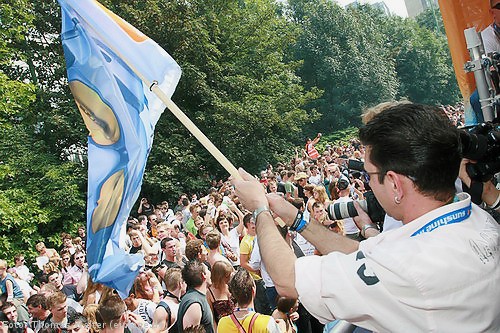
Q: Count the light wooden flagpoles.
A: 1